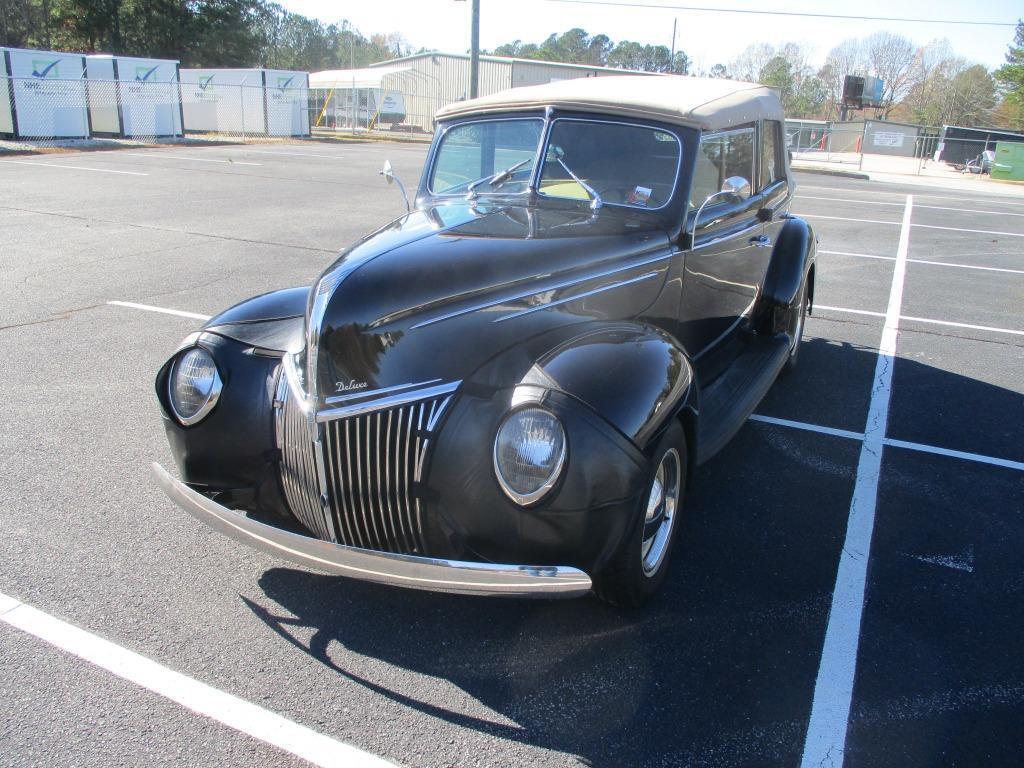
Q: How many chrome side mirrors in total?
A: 2